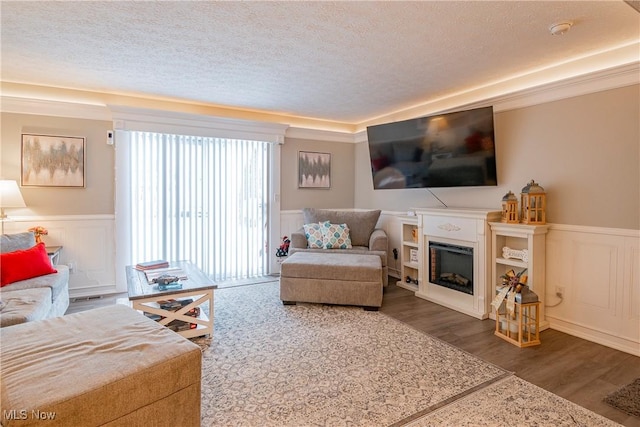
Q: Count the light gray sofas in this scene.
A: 2